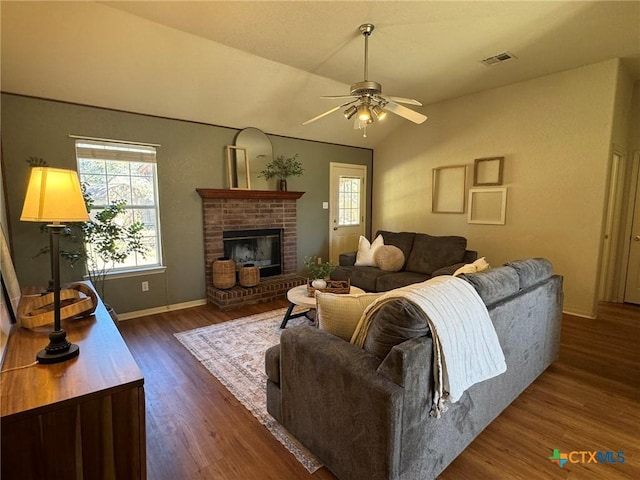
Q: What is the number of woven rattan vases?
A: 2